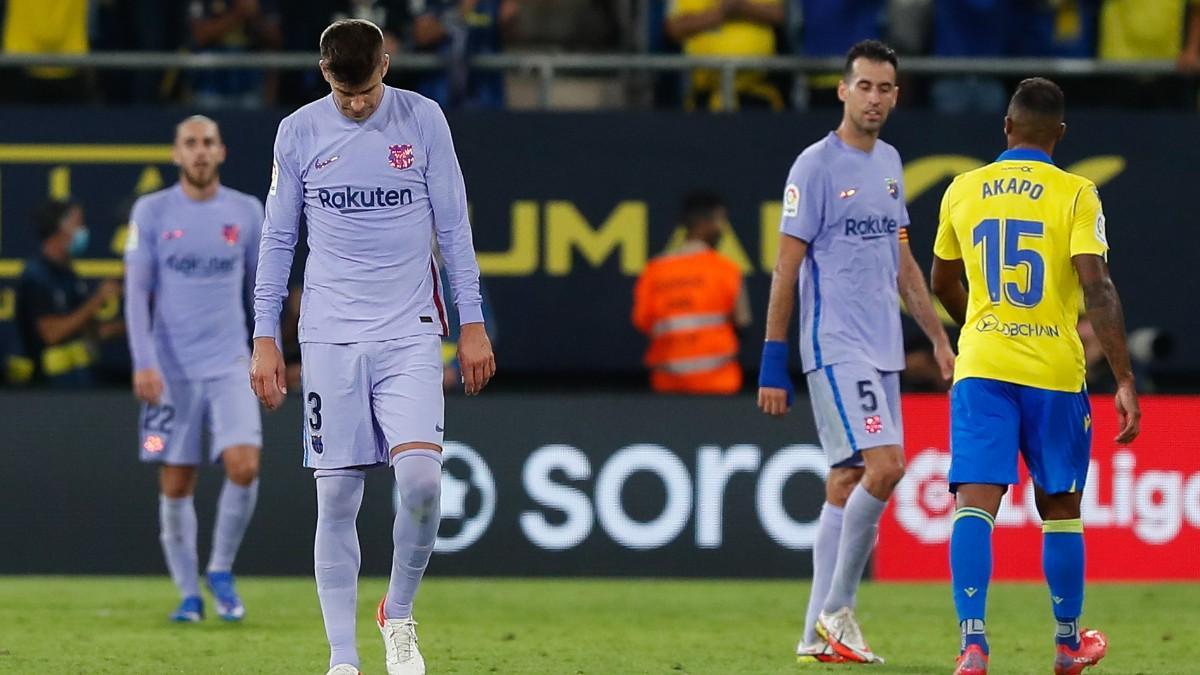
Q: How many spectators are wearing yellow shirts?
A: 3